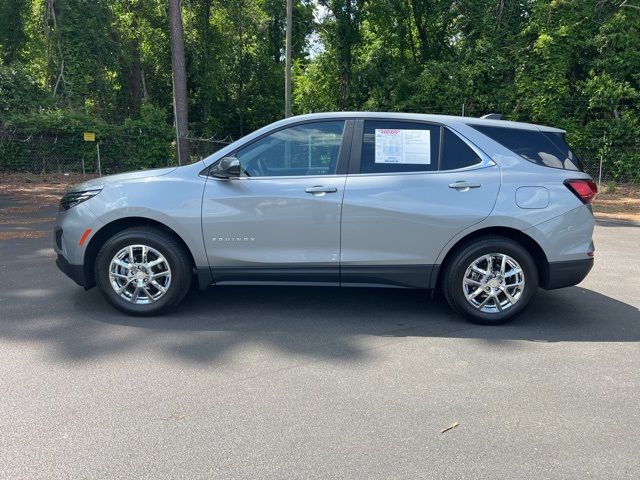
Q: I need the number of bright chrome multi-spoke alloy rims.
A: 2